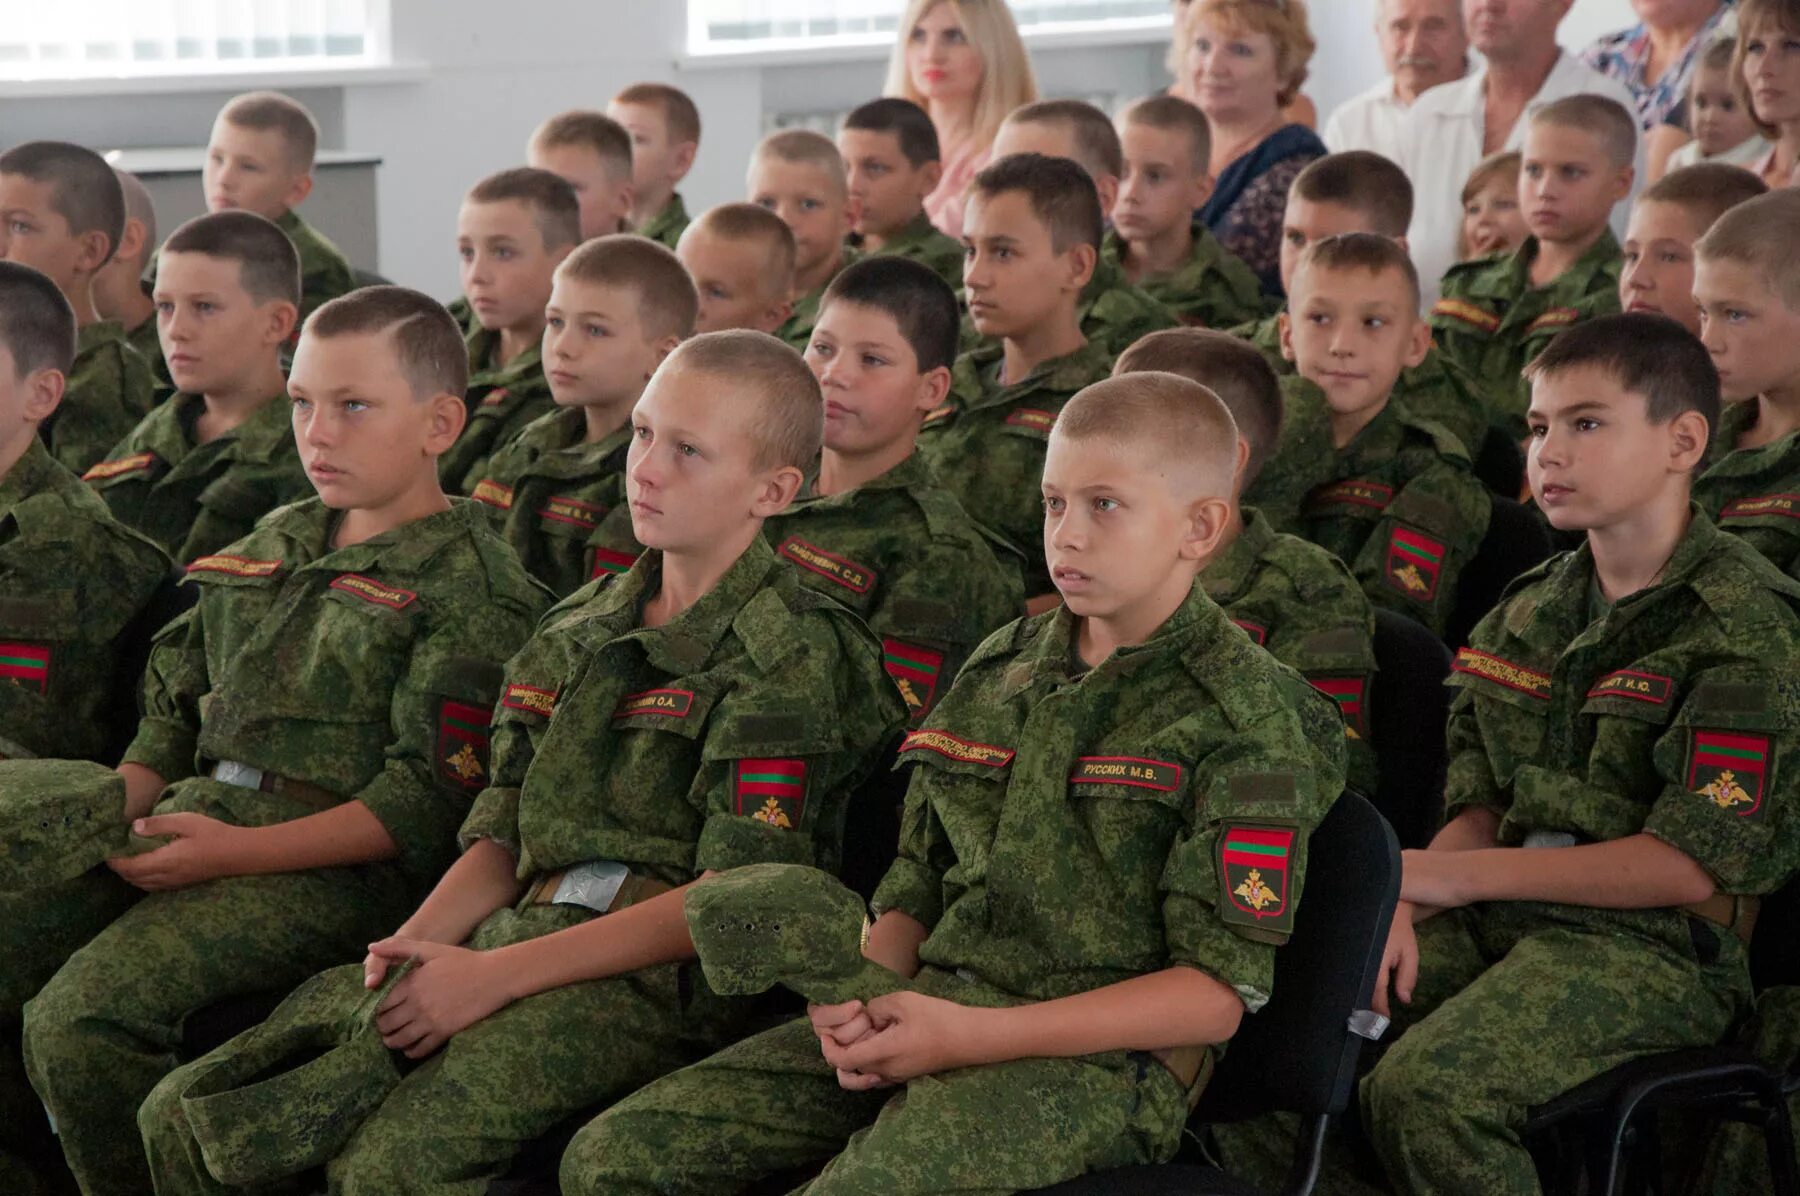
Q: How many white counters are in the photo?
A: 1